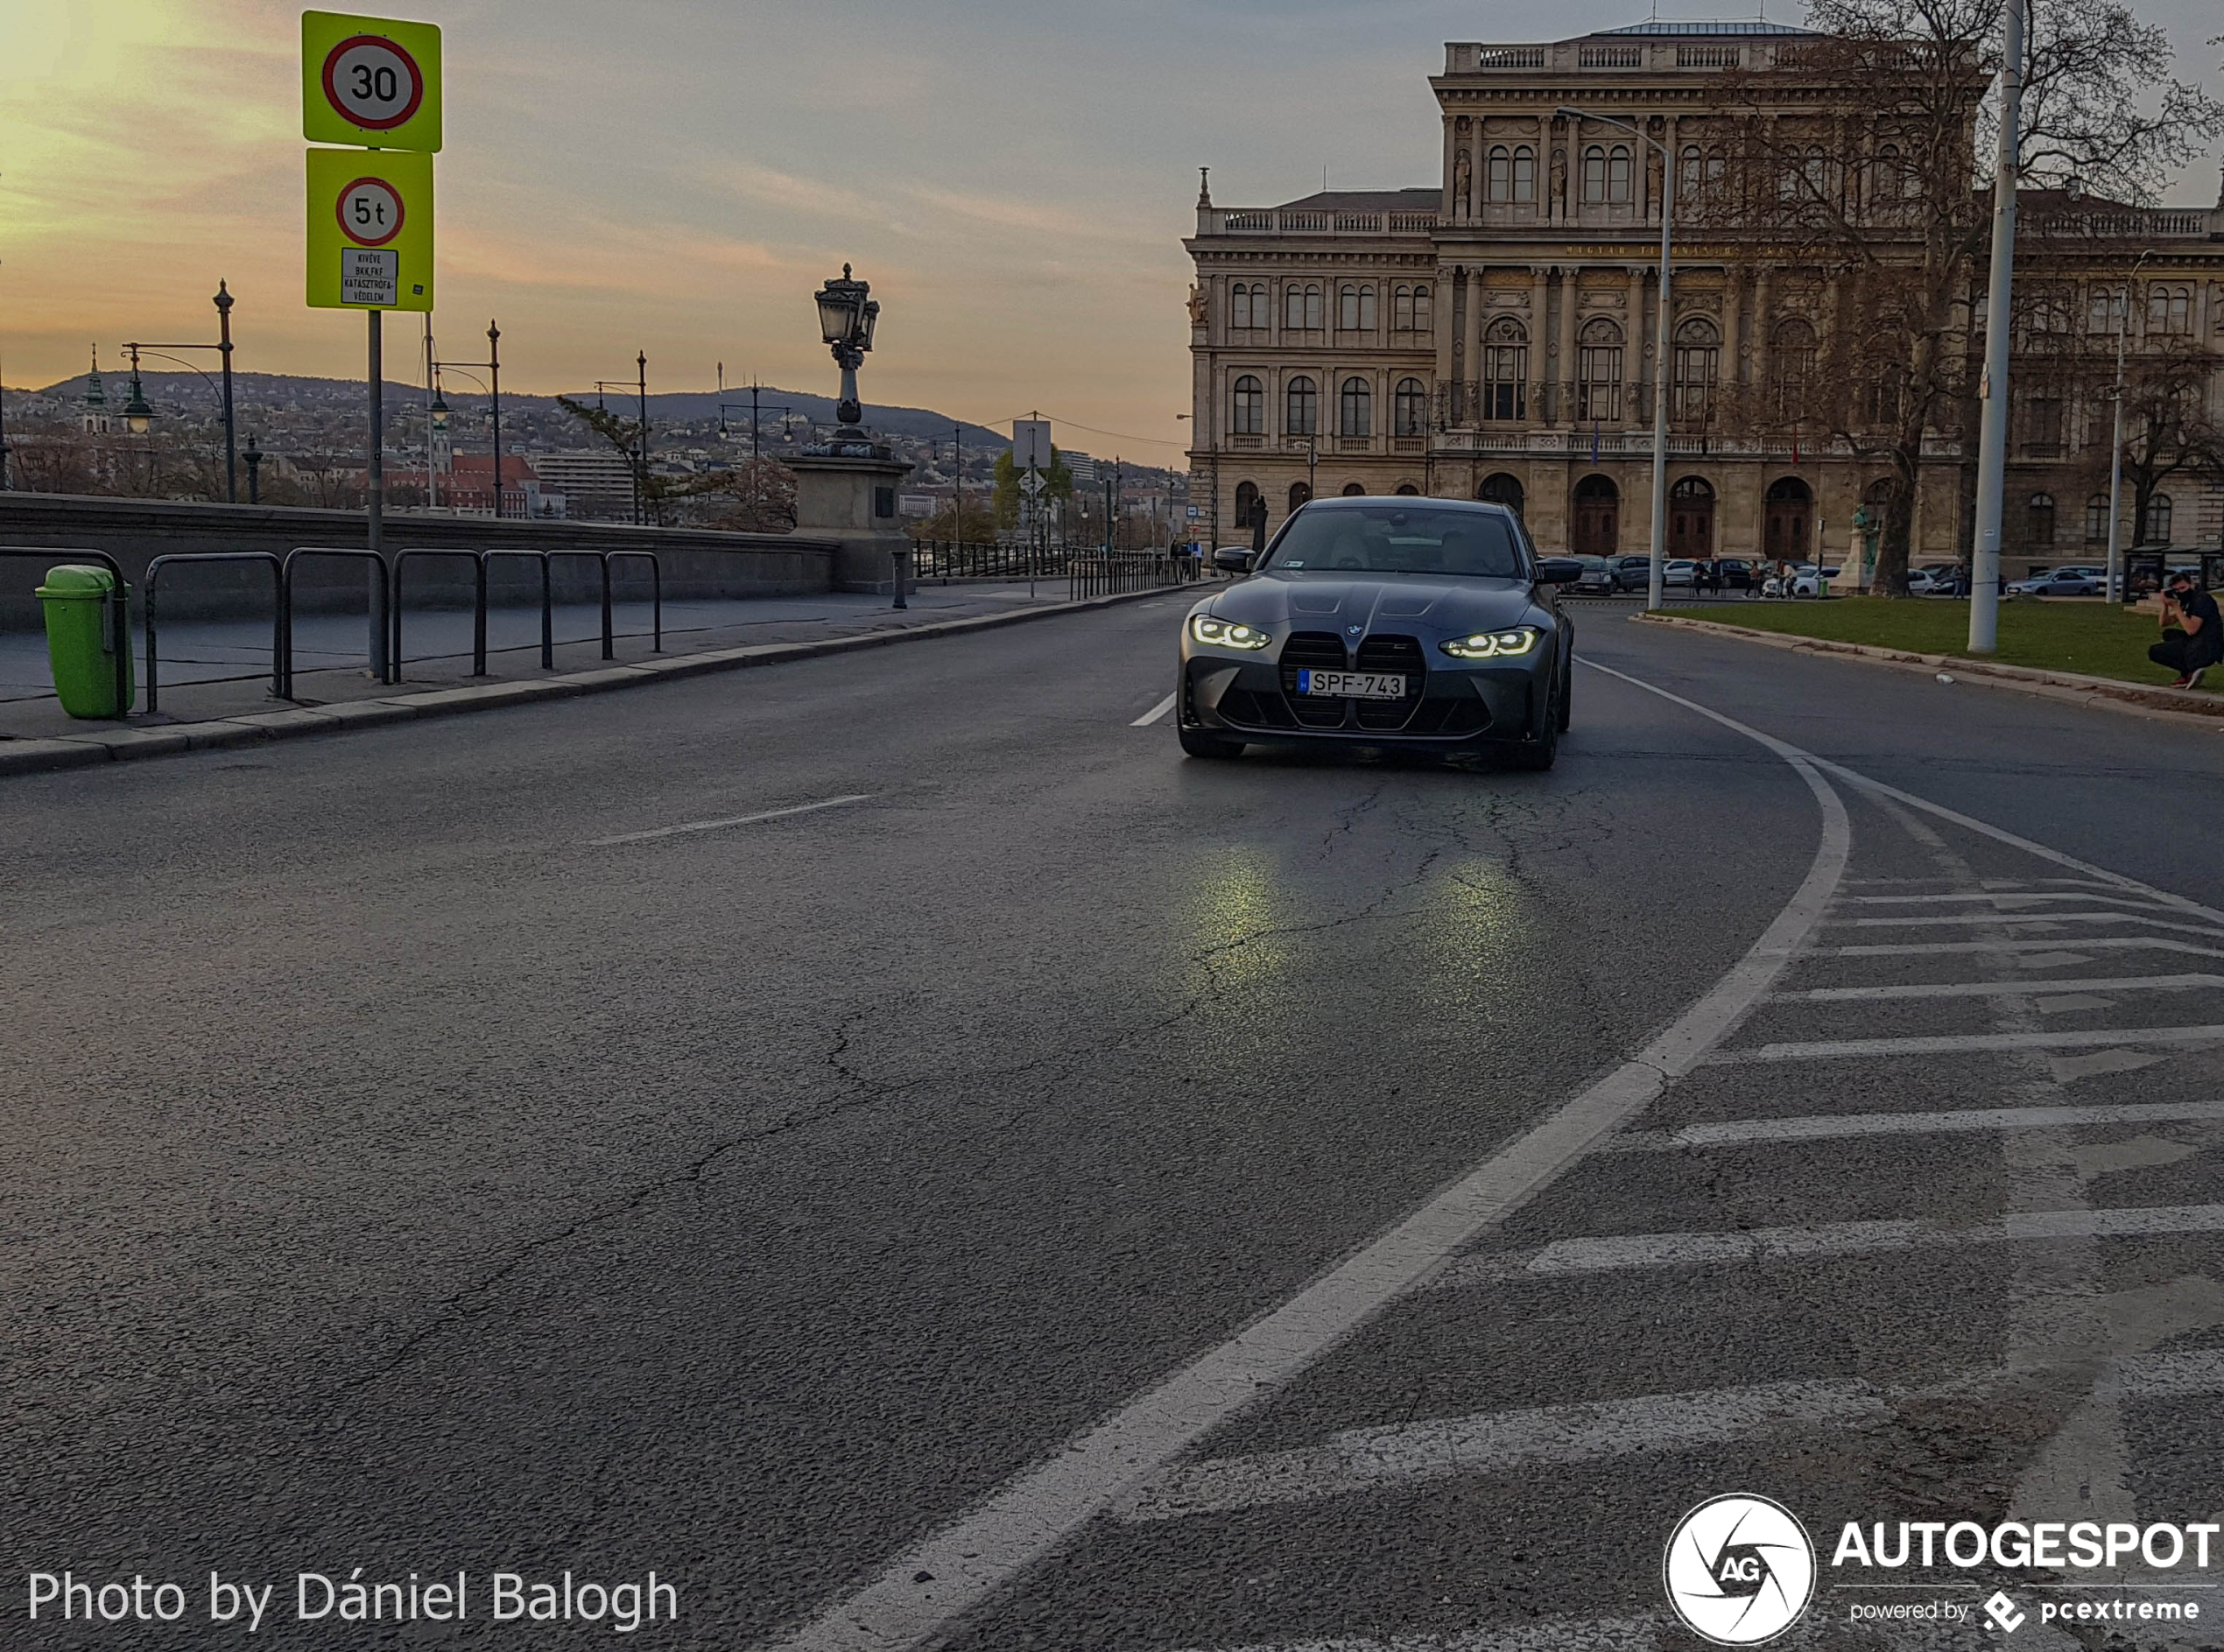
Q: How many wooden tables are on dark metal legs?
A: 0